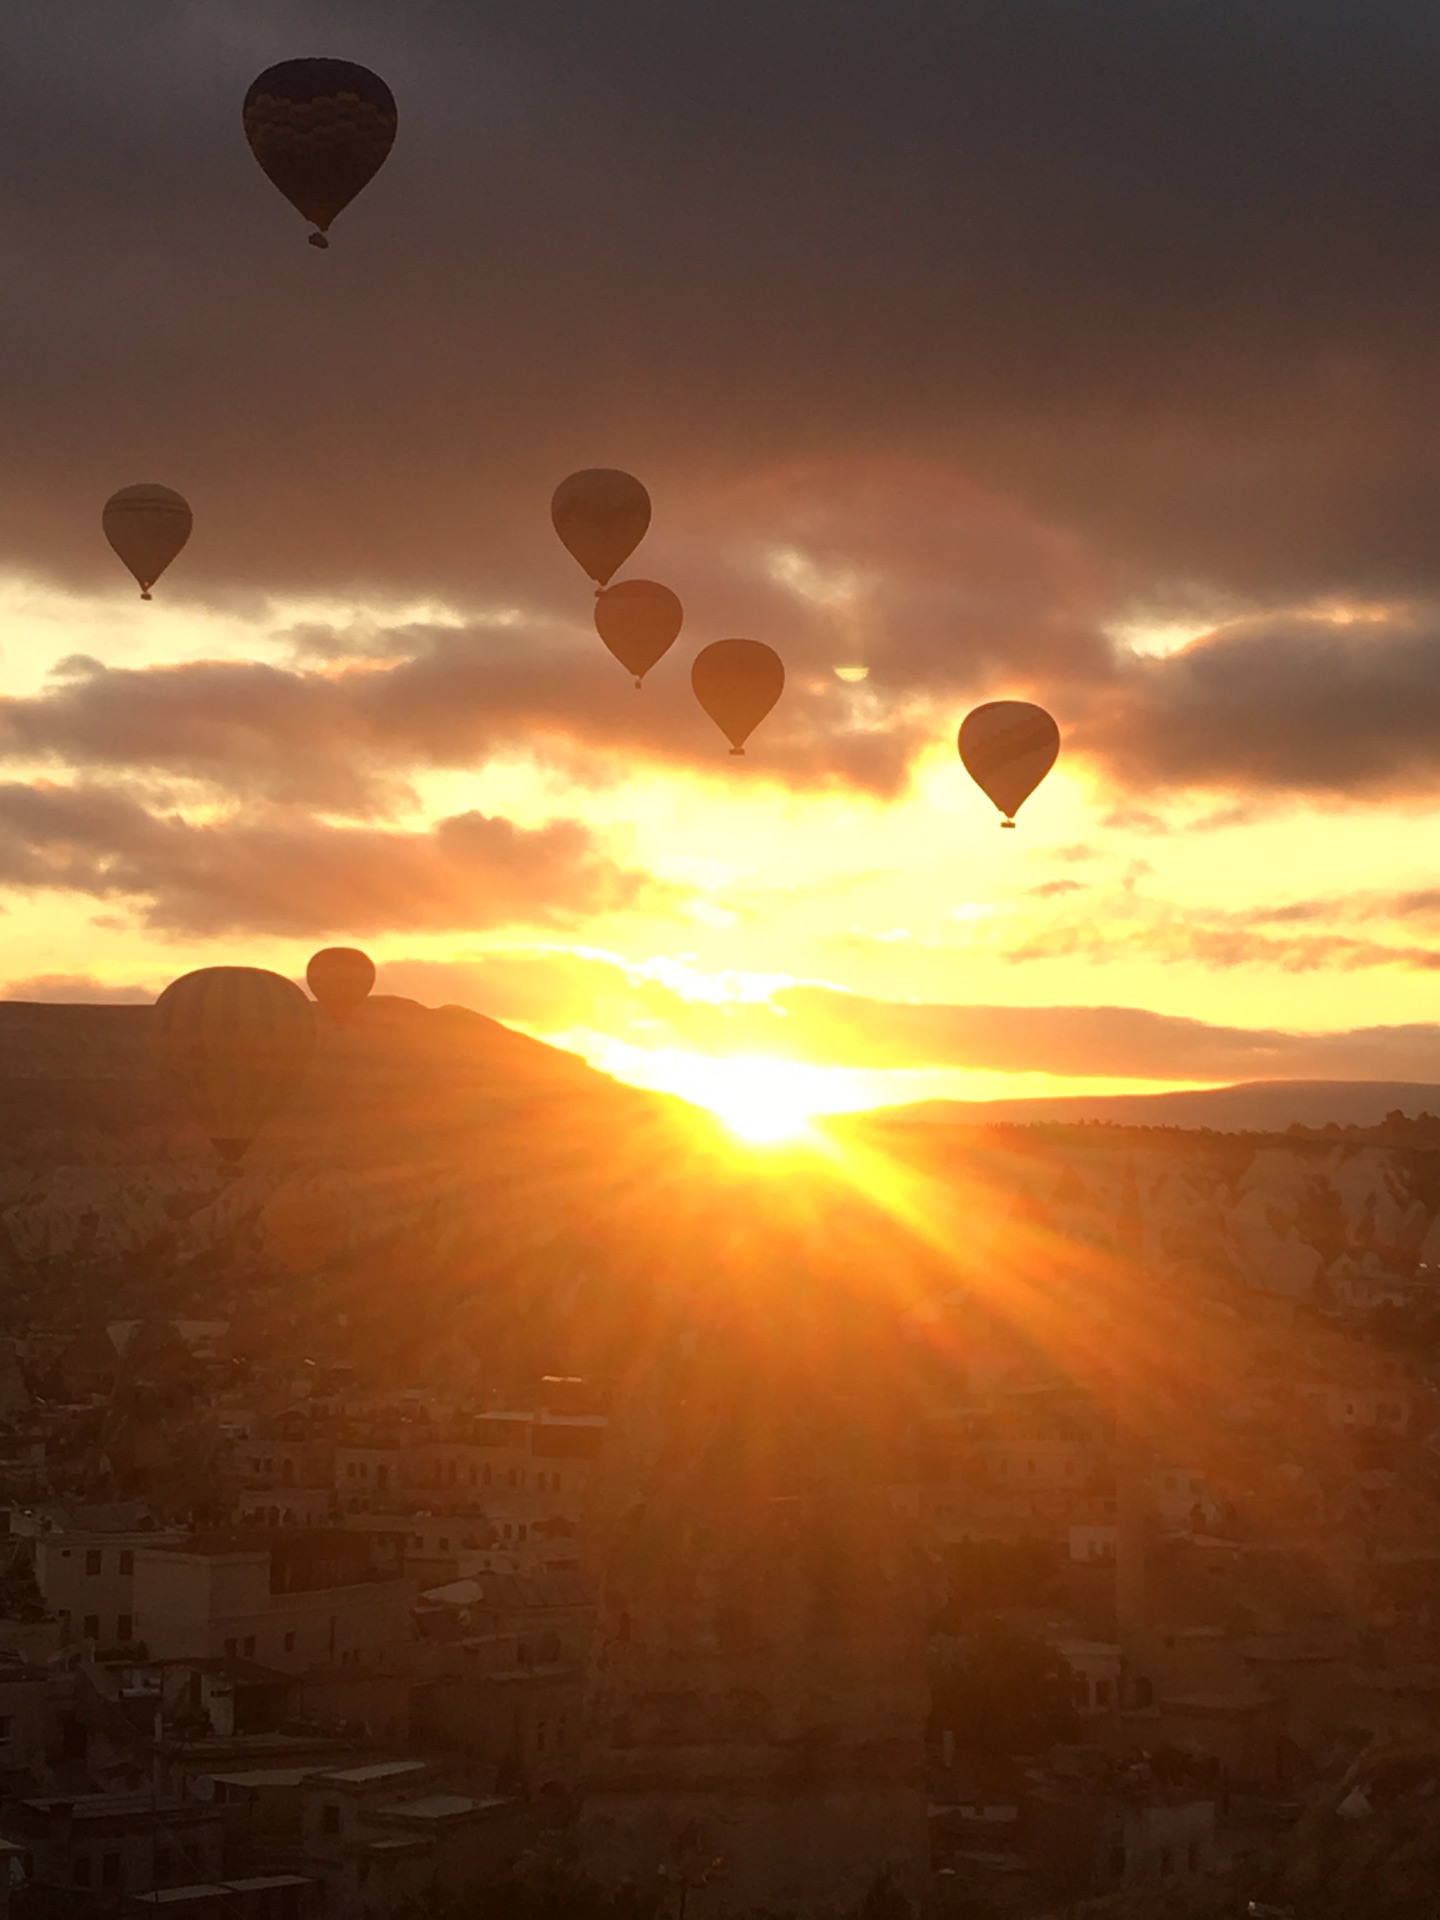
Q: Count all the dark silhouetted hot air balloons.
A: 8